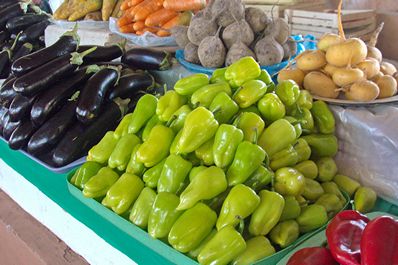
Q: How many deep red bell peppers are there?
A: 3